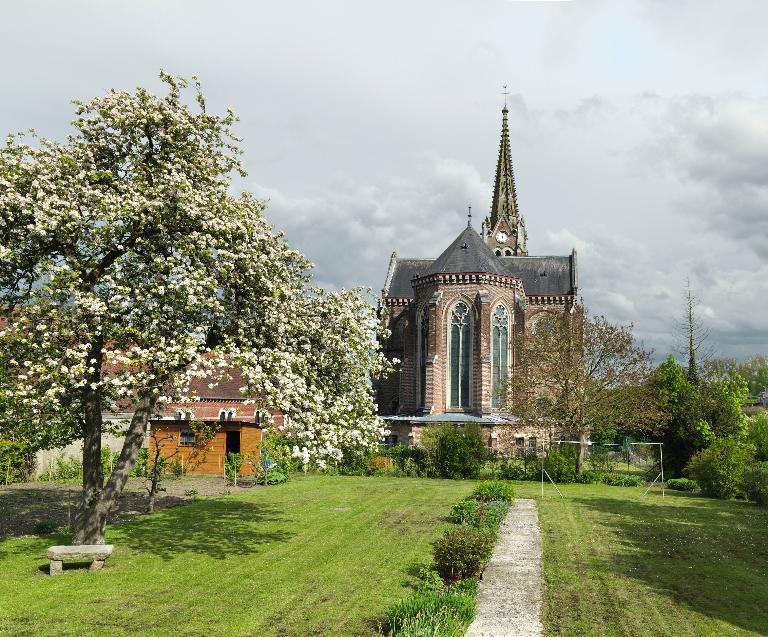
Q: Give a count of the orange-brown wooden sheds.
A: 1